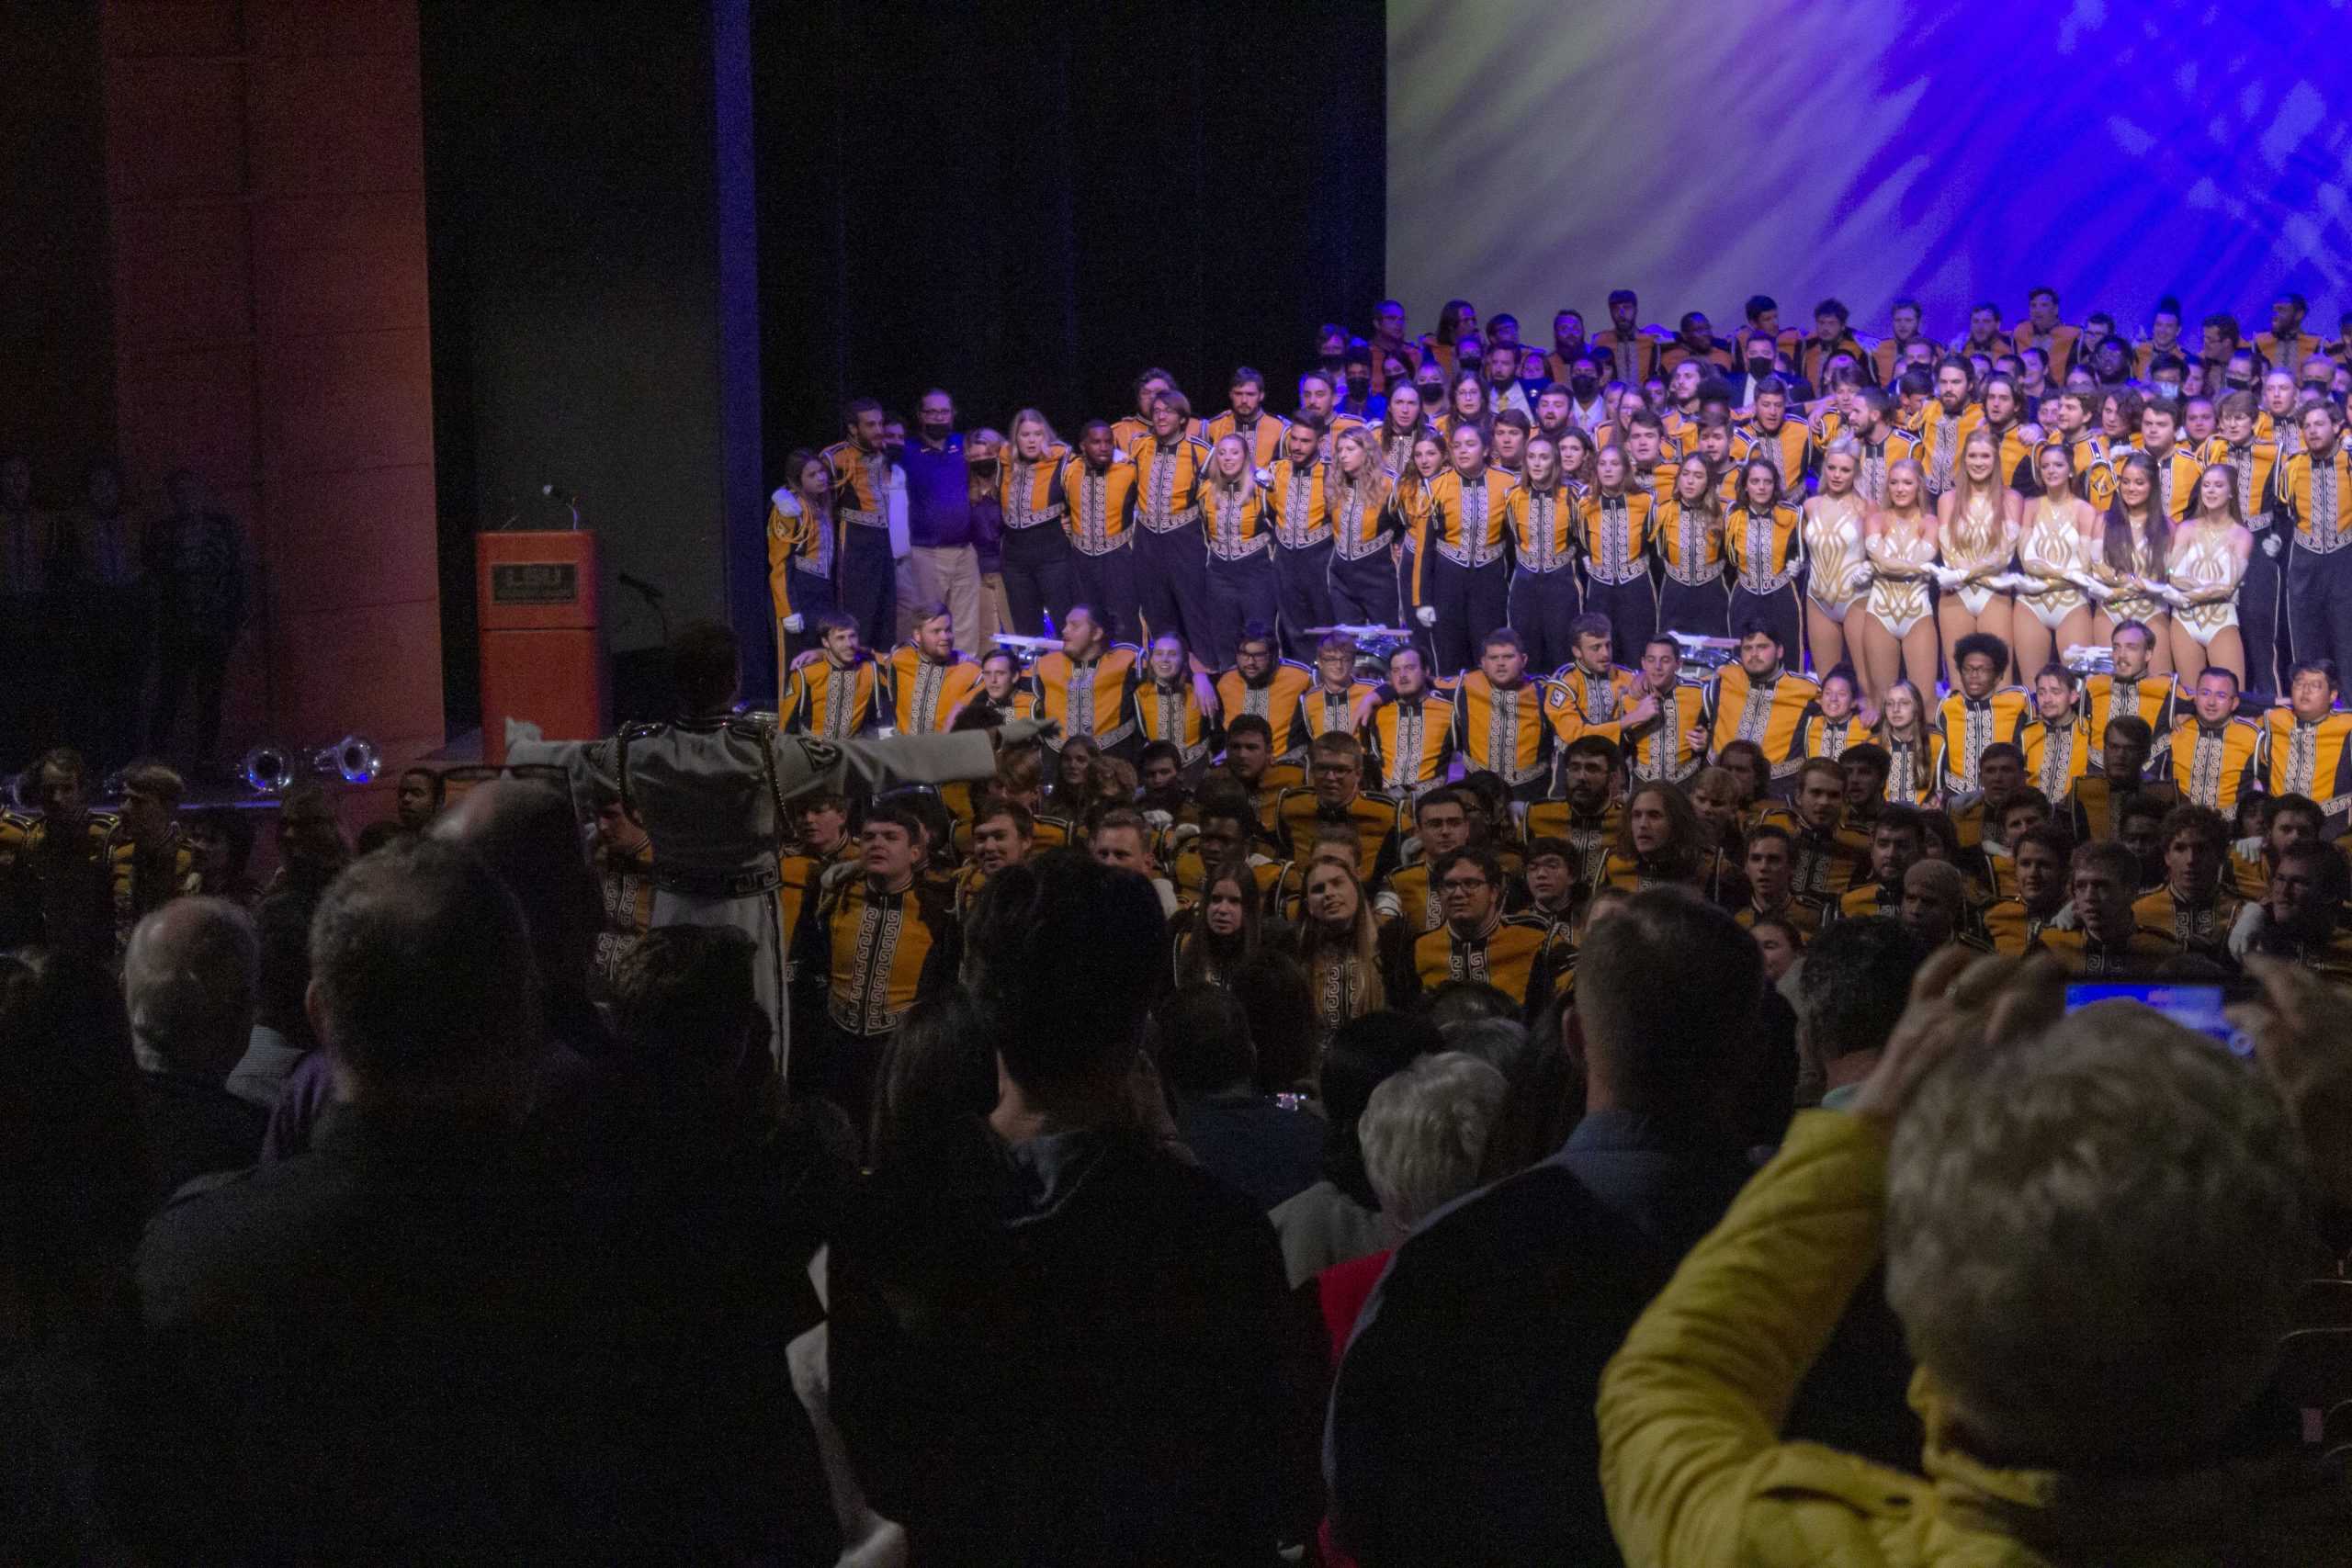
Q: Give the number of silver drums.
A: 4